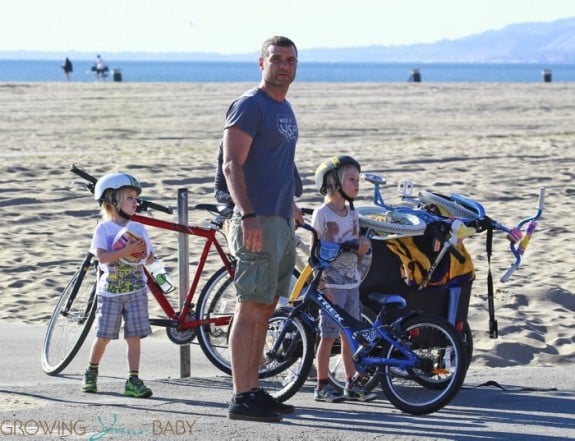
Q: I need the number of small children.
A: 2